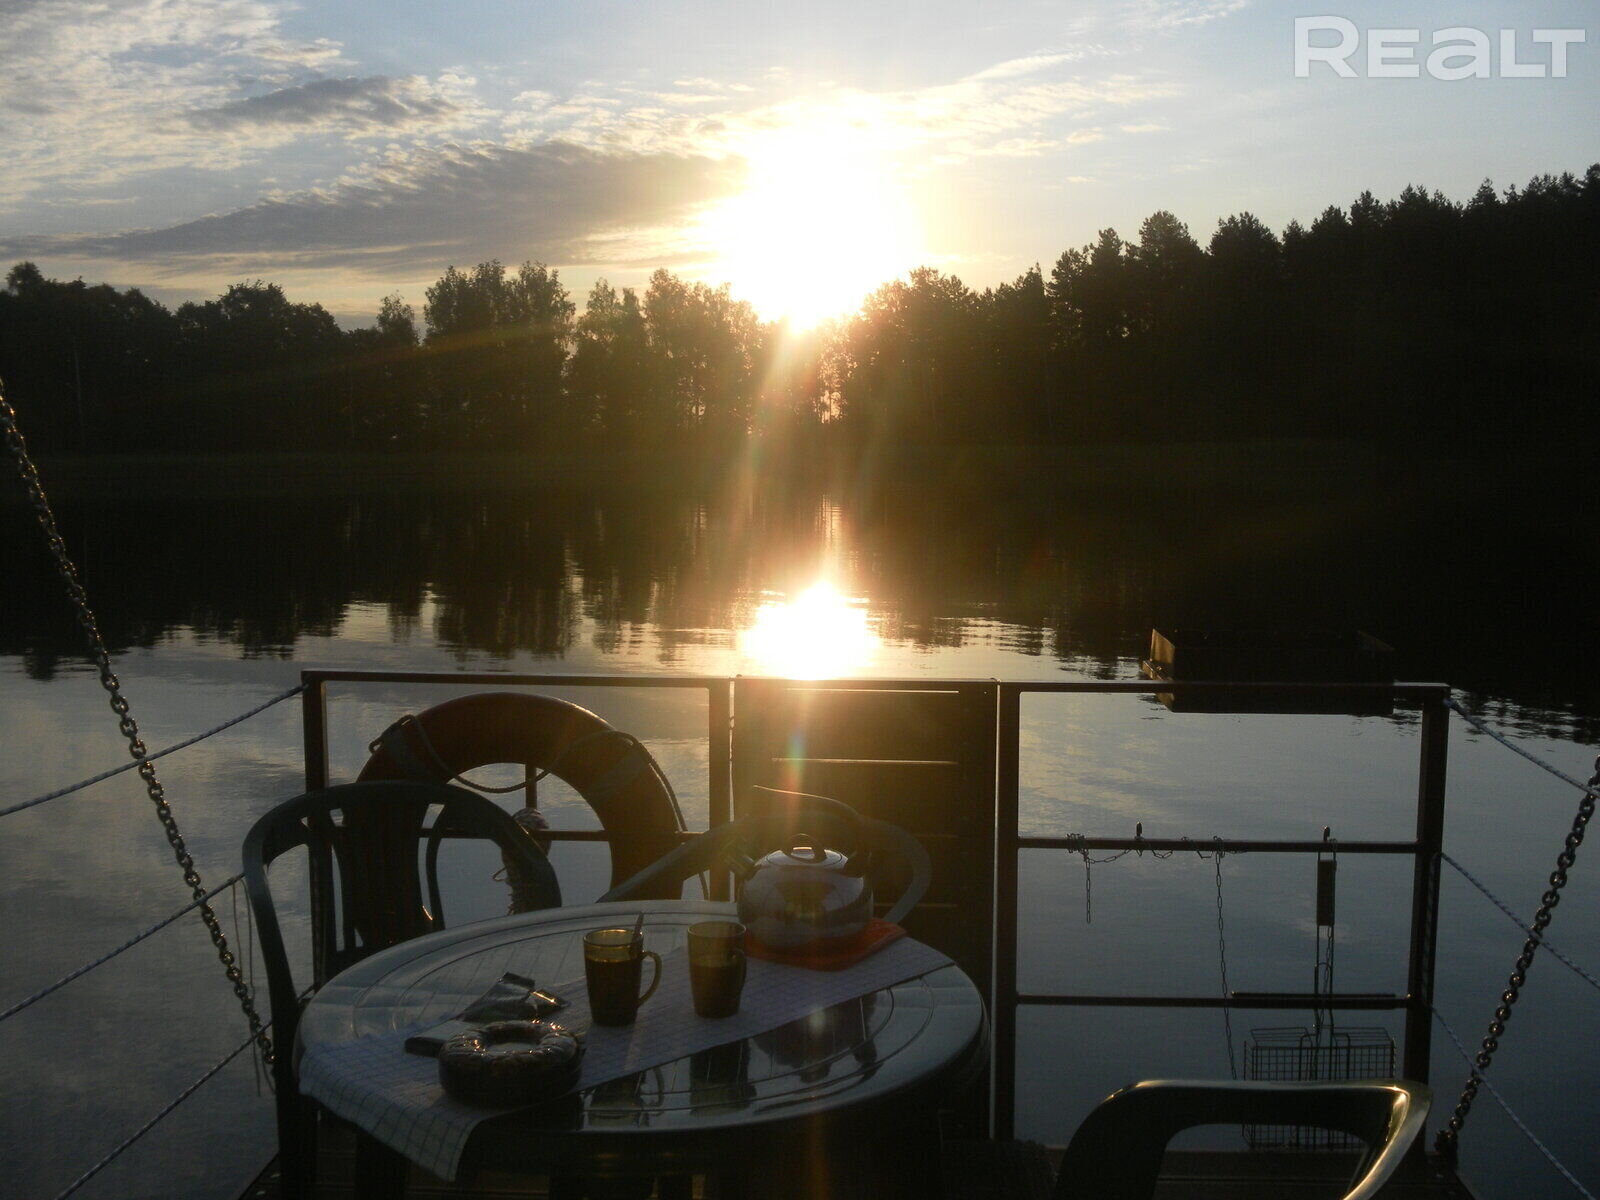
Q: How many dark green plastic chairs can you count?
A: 3